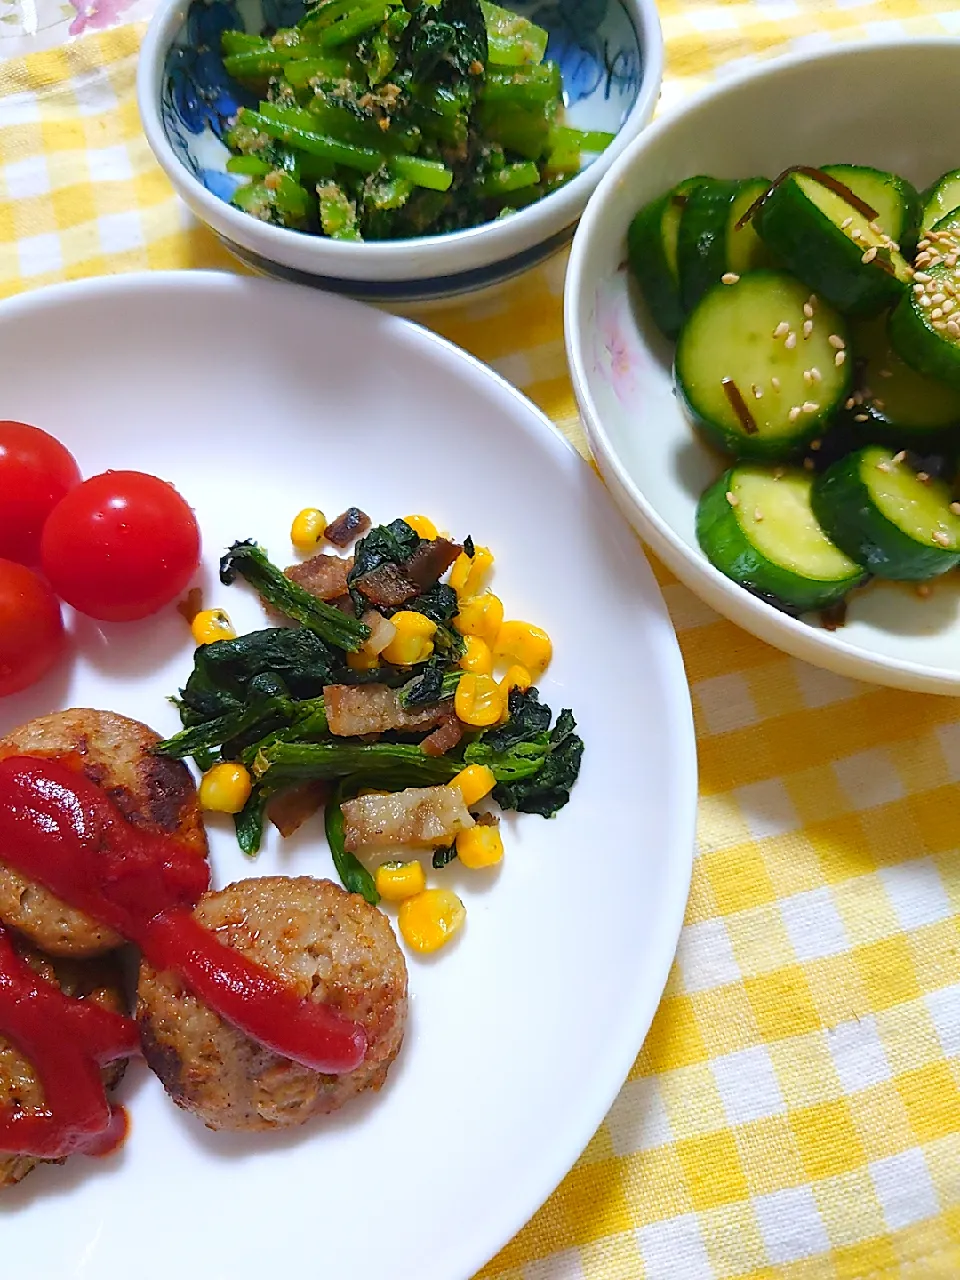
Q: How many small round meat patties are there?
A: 3